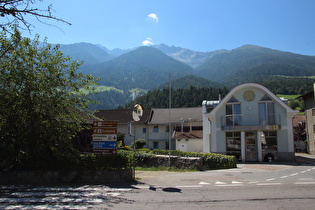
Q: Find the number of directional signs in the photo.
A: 5